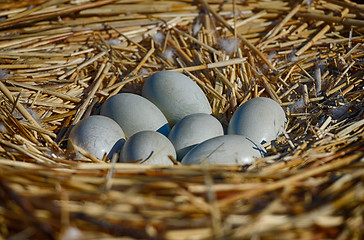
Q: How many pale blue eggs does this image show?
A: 7